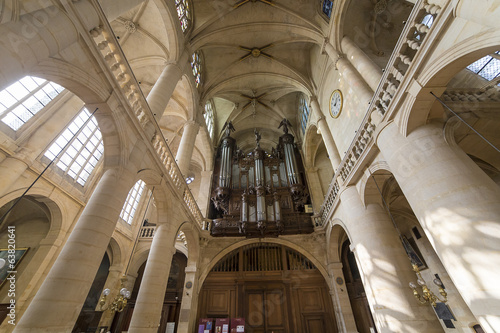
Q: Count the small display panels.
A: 3